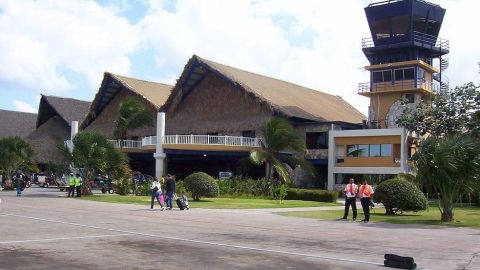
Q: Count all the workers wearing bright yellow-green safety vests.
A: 2